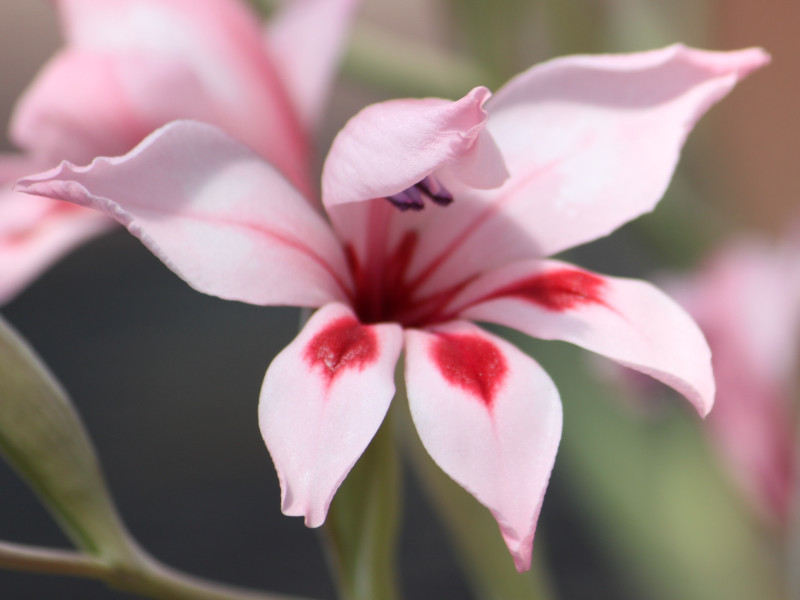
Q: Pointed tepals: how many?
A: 6